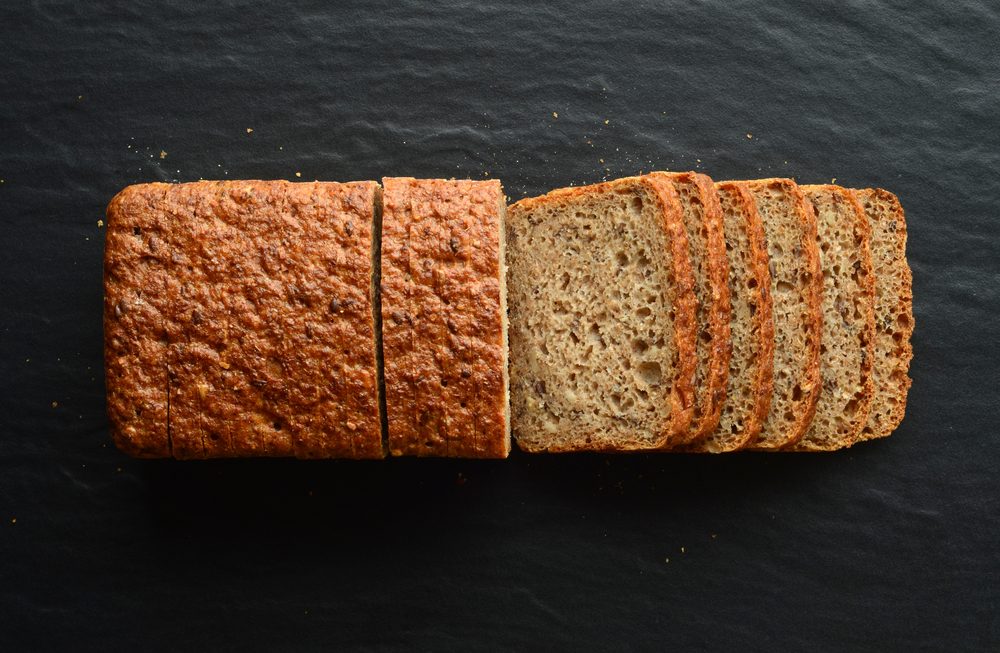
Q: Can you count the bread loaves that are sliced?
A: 1